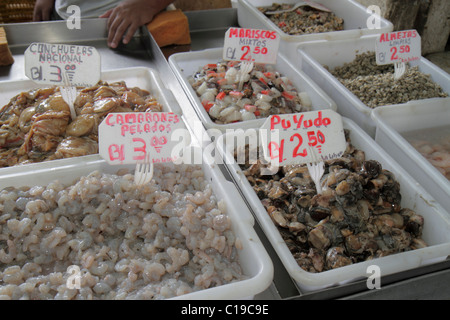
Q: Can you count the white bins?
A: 7